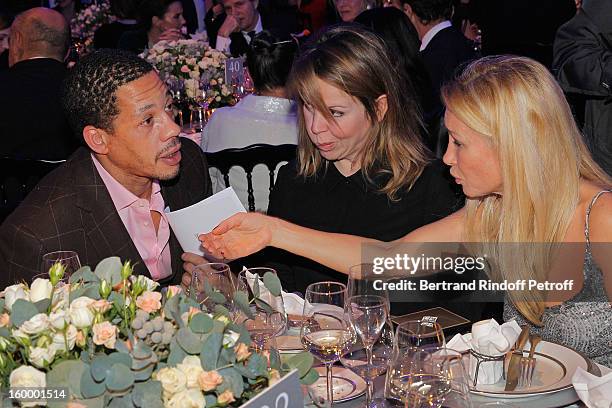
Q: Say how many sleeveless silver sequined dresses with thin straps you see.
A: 1